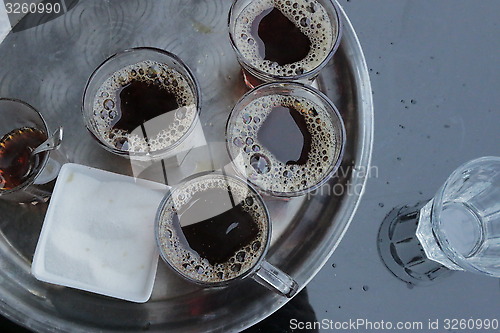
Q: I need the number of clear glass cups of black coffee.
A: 4